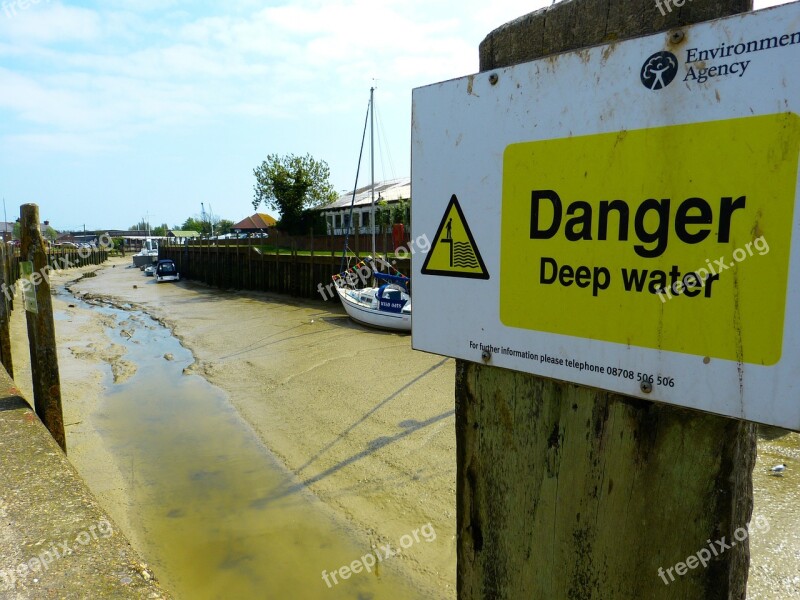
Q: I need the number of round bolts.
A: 4